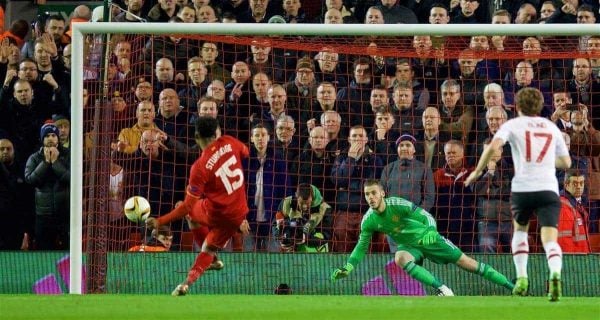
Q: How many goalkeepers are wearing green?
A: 1